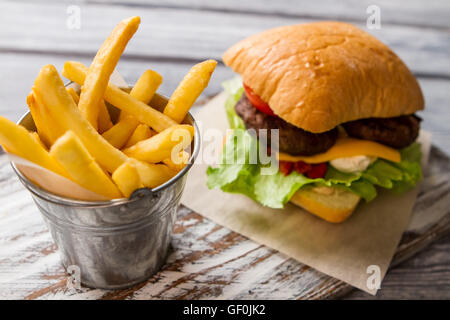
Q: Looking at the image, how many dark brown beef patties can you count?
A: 2